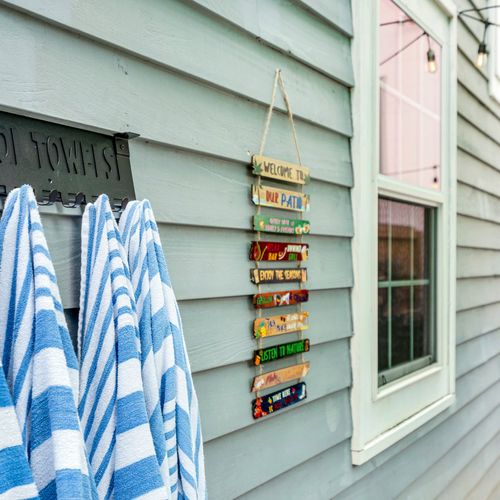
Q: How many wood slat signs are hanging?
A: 10